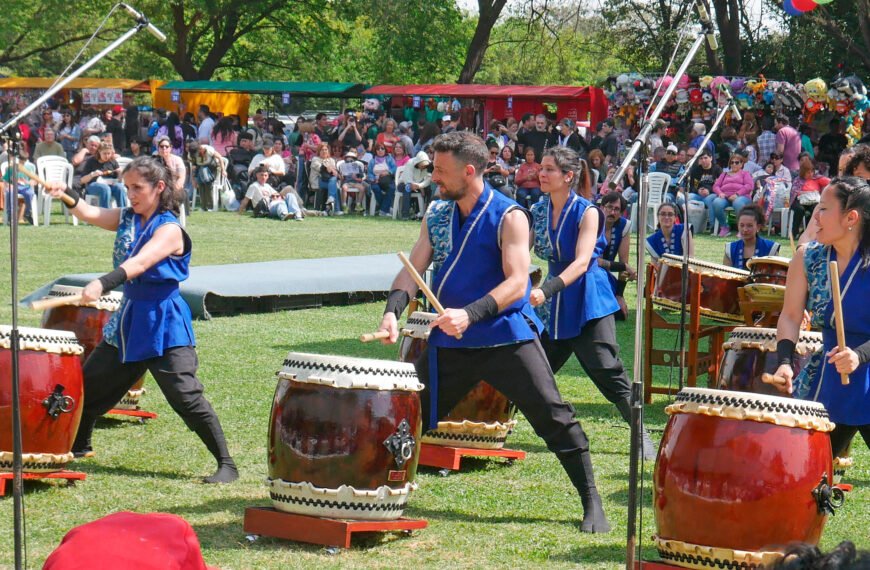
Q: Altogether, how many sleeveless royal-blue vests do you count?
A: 7